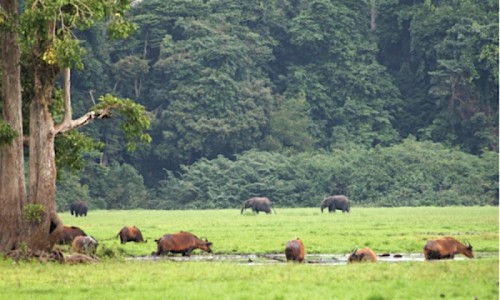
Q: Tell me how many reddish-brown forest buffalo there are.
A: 7